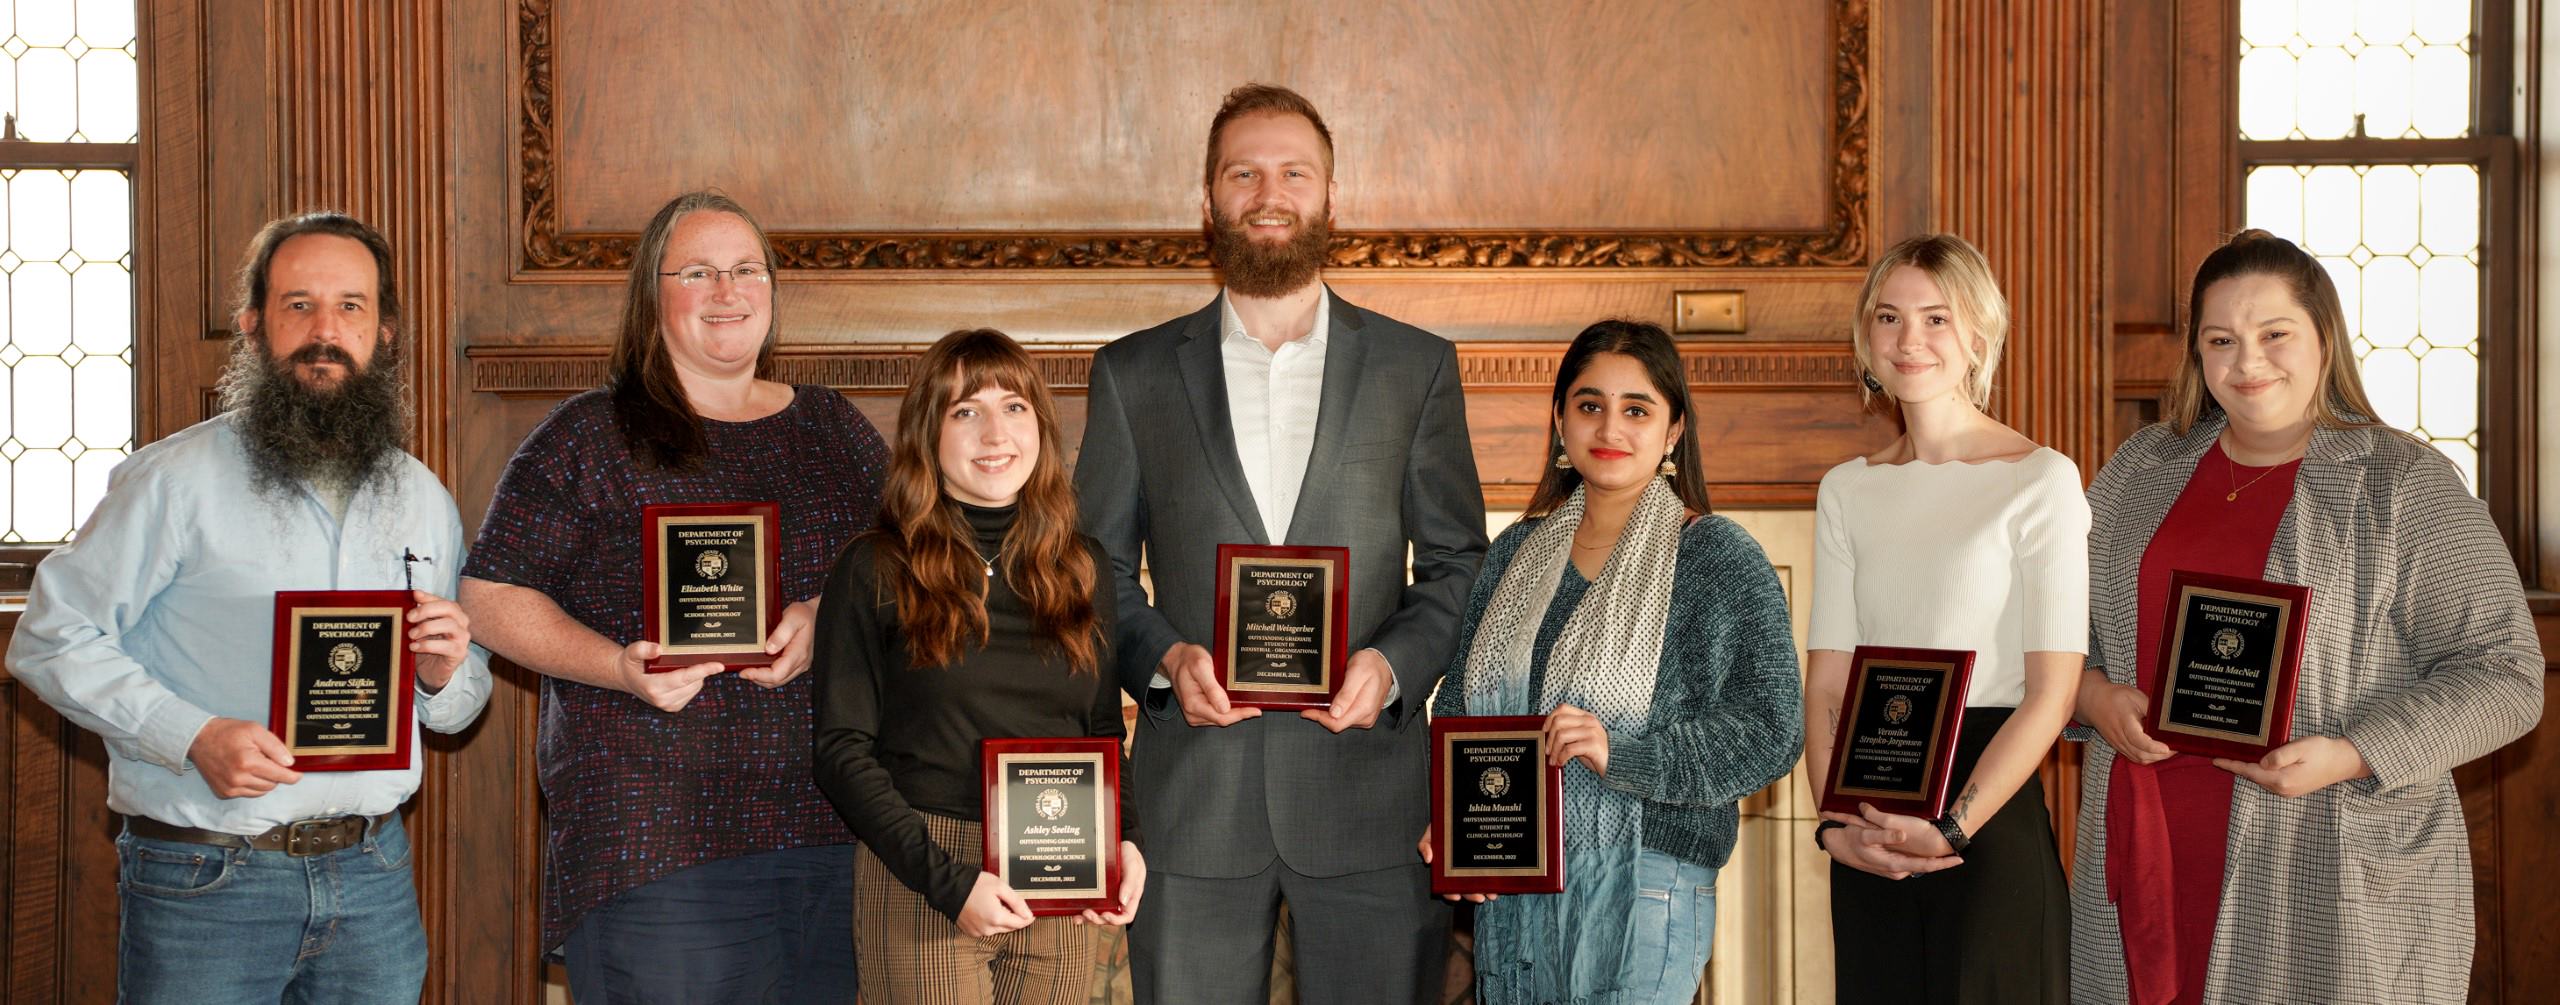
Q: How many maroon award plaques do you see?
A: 7